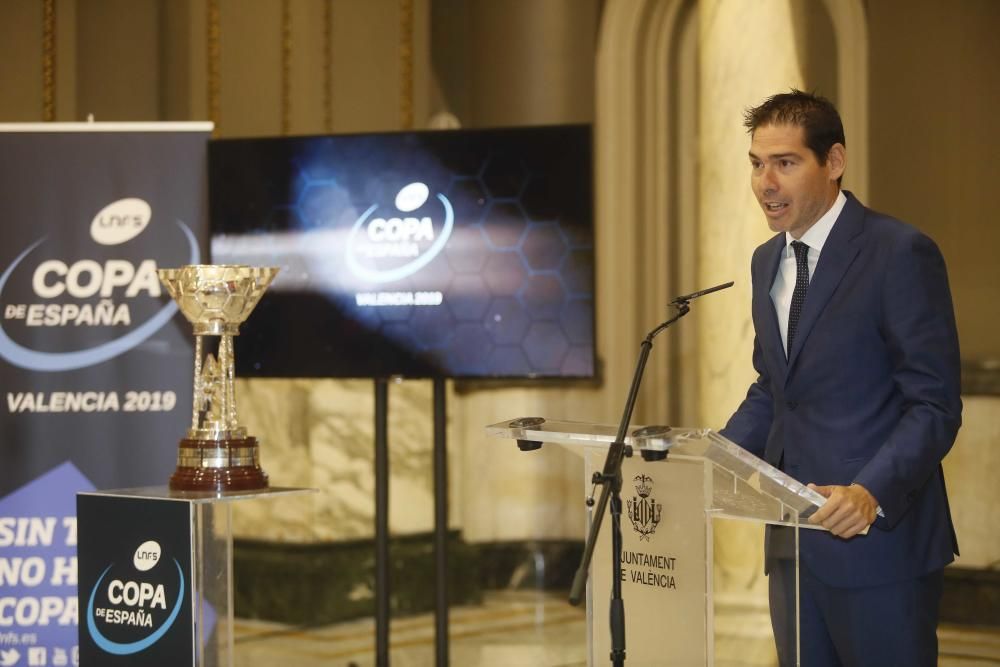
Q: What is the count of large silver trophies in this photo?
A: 1